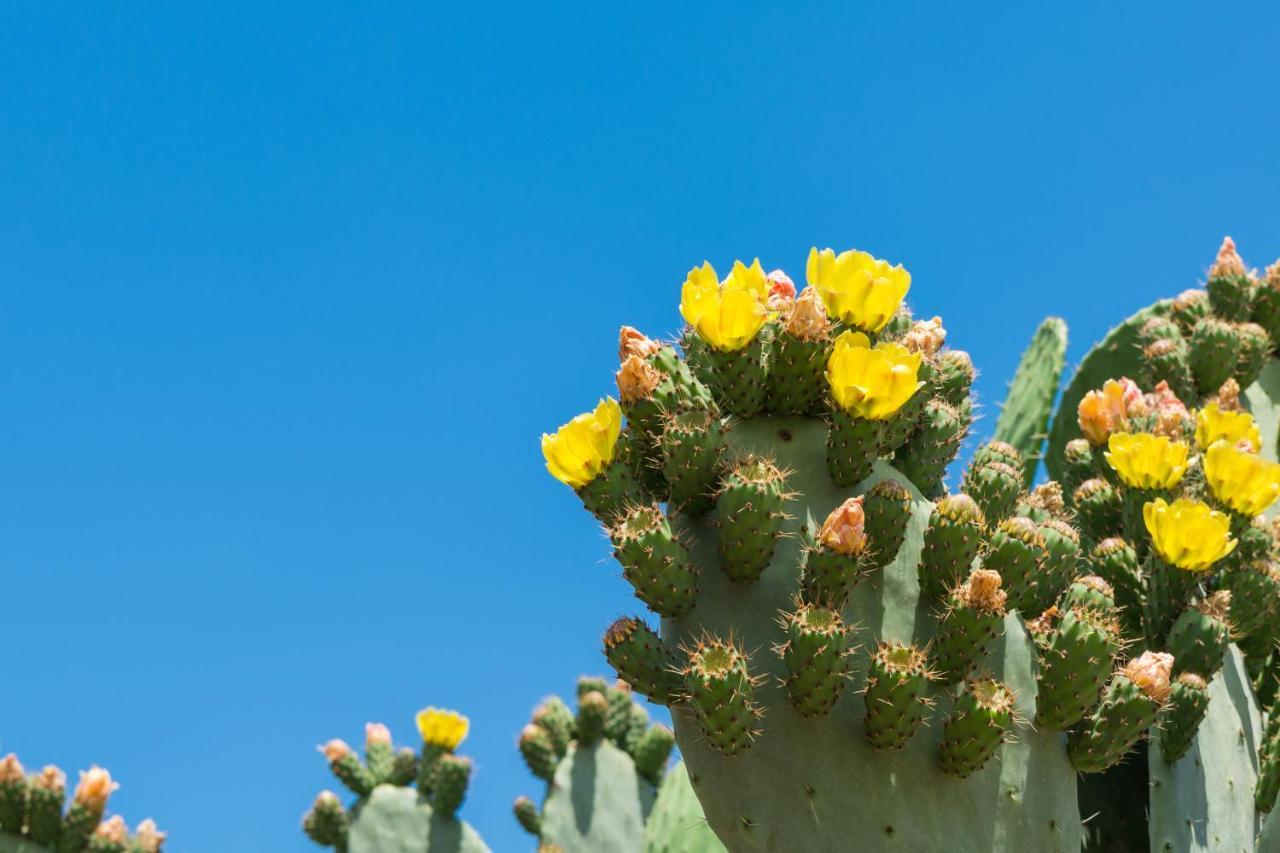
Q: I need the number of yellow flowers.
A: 9